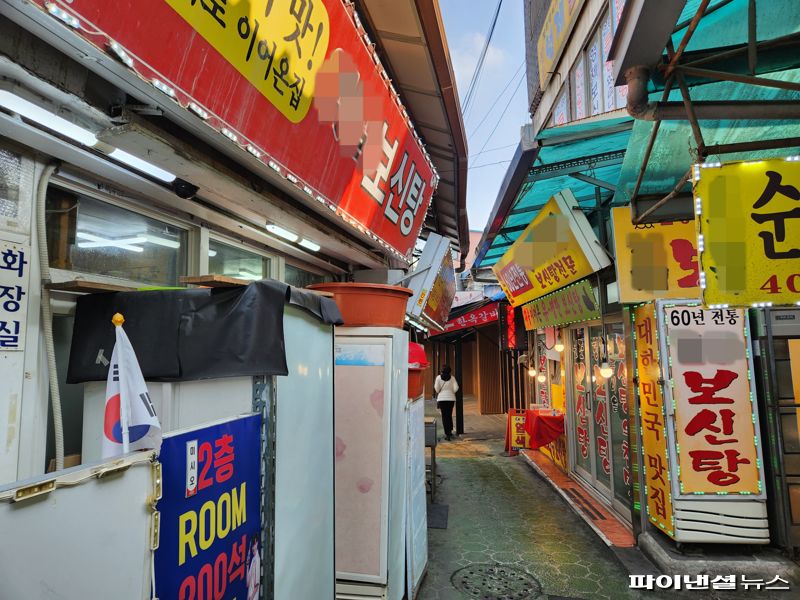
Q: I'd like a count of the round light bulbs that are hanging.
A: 4